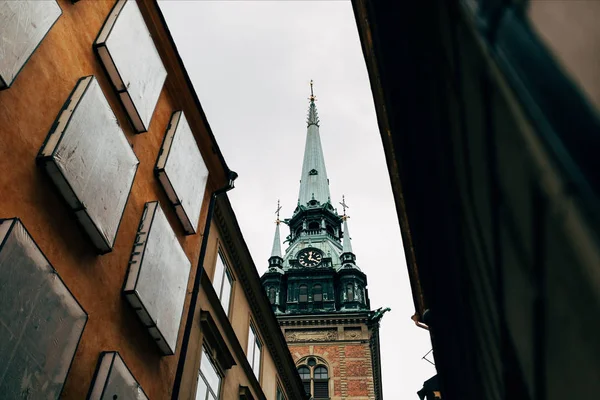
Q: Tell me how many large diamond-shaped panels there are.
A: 7